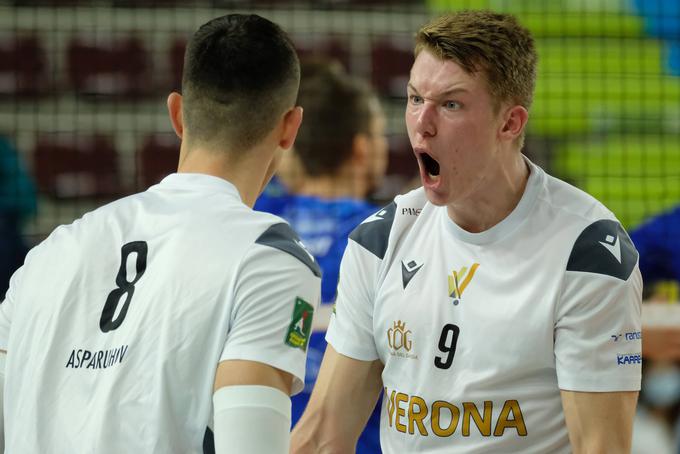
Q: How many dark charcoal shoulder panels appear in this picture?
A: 3